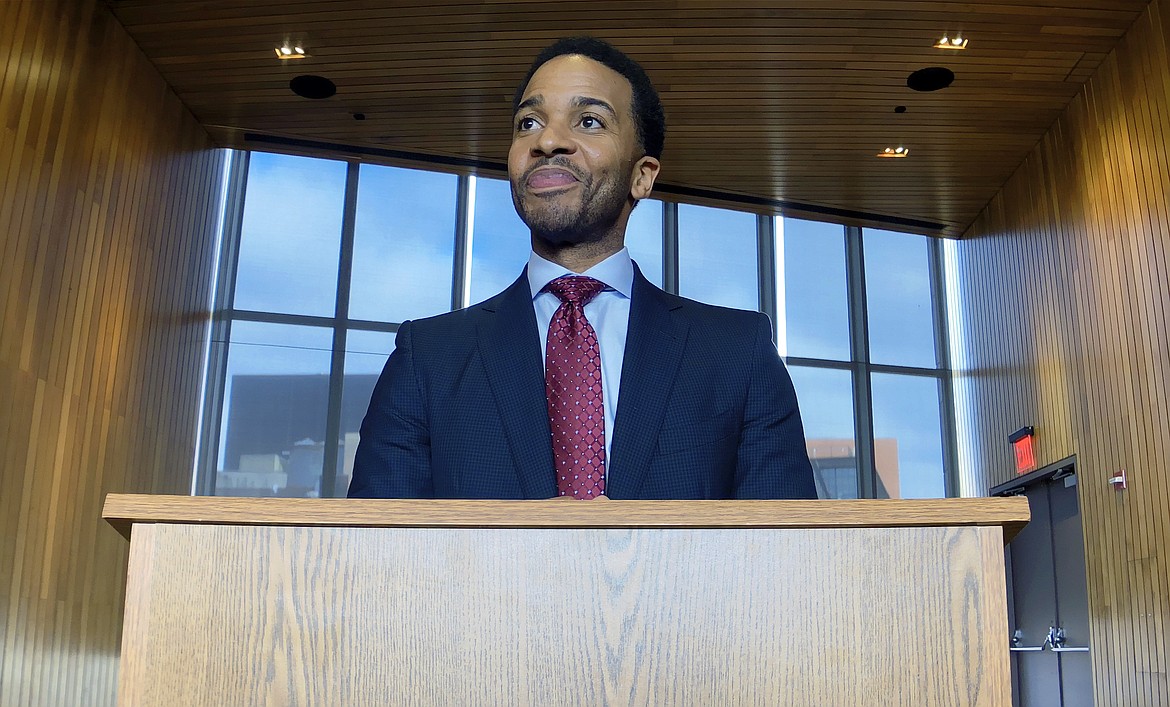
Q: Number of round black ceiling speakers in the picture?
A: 2